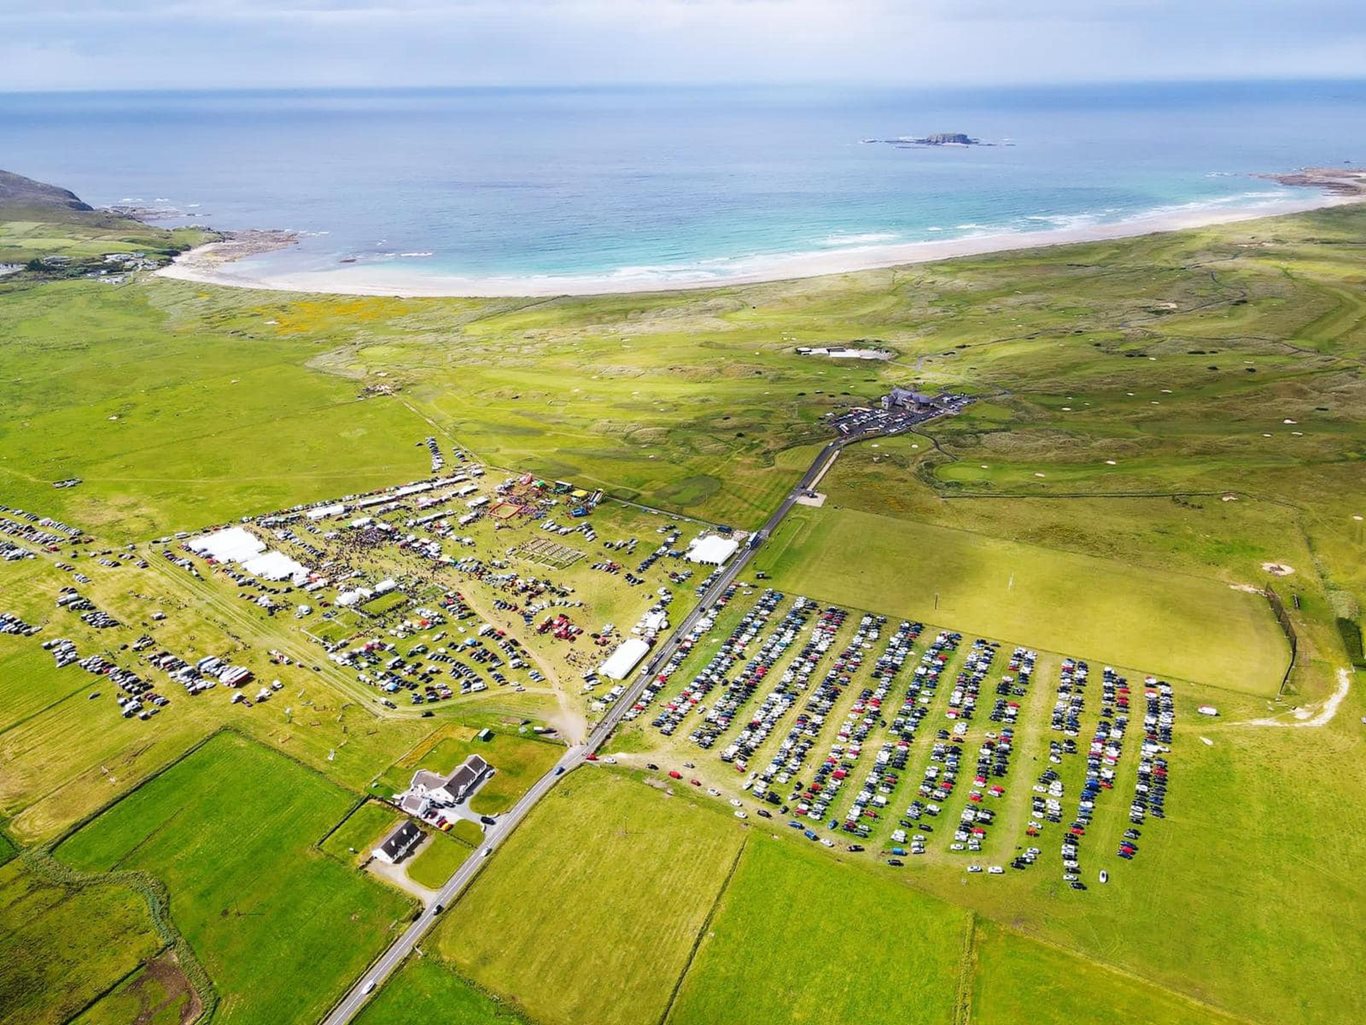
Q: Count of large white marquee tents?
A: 4